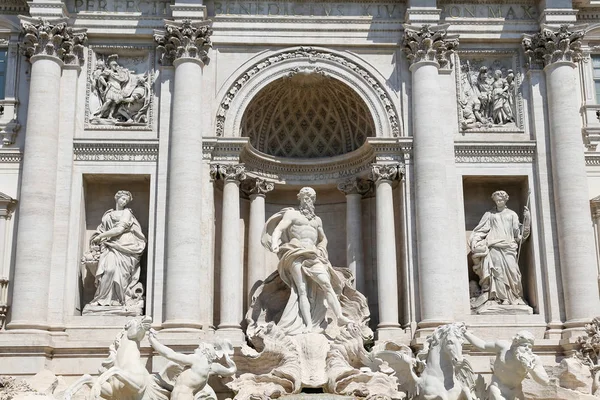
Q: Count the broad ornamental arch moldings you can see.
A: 1